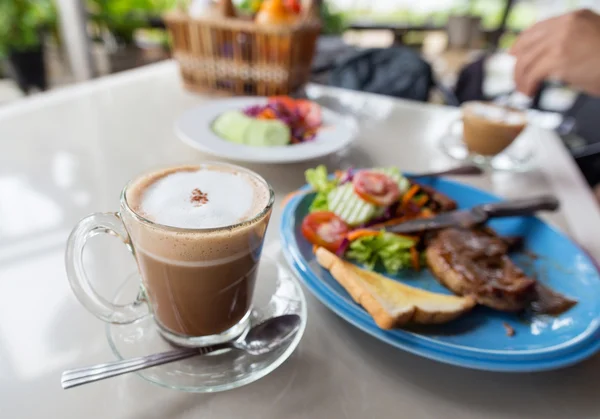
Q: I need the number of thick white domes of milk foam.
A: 1